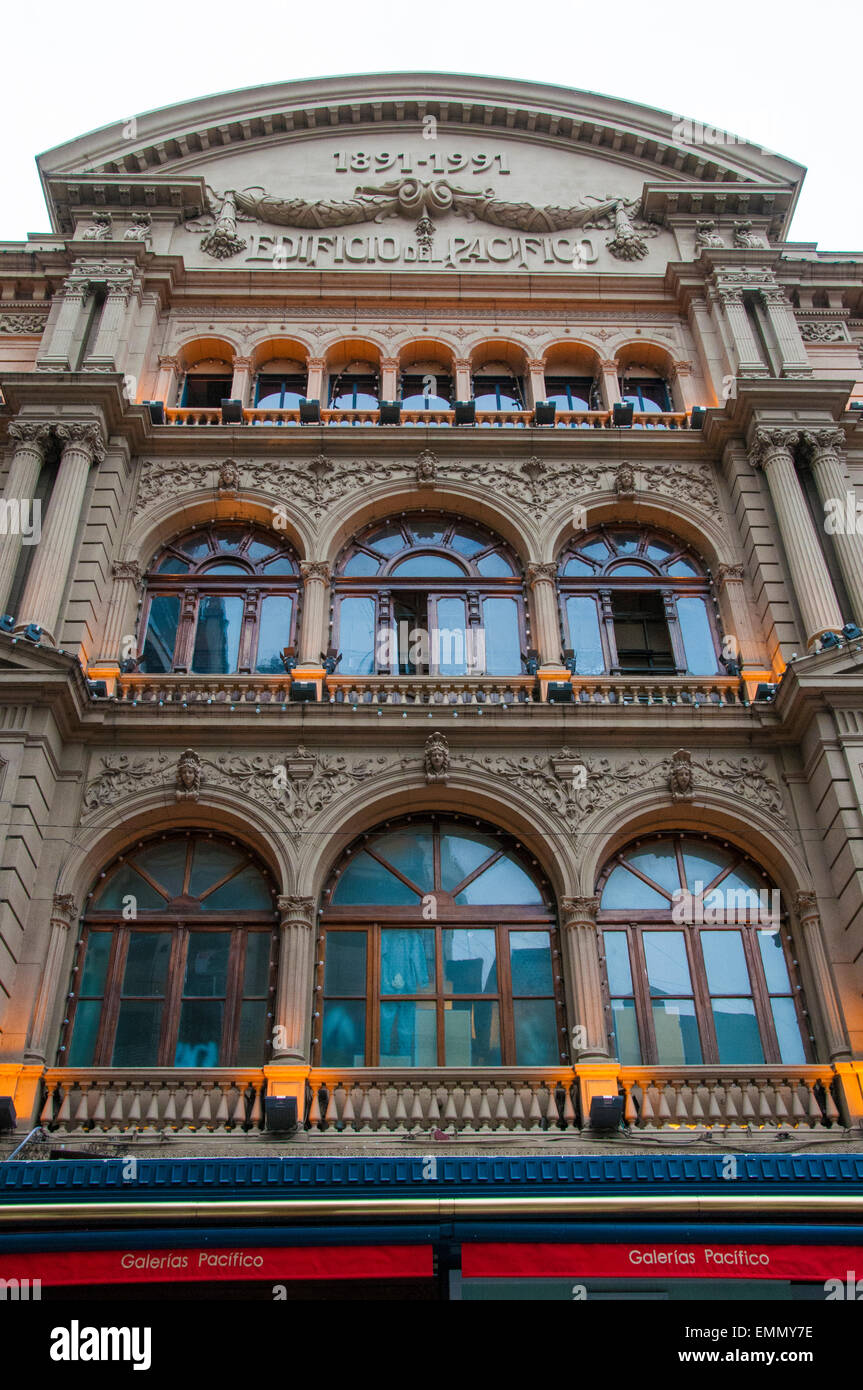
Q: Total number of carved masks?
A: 6